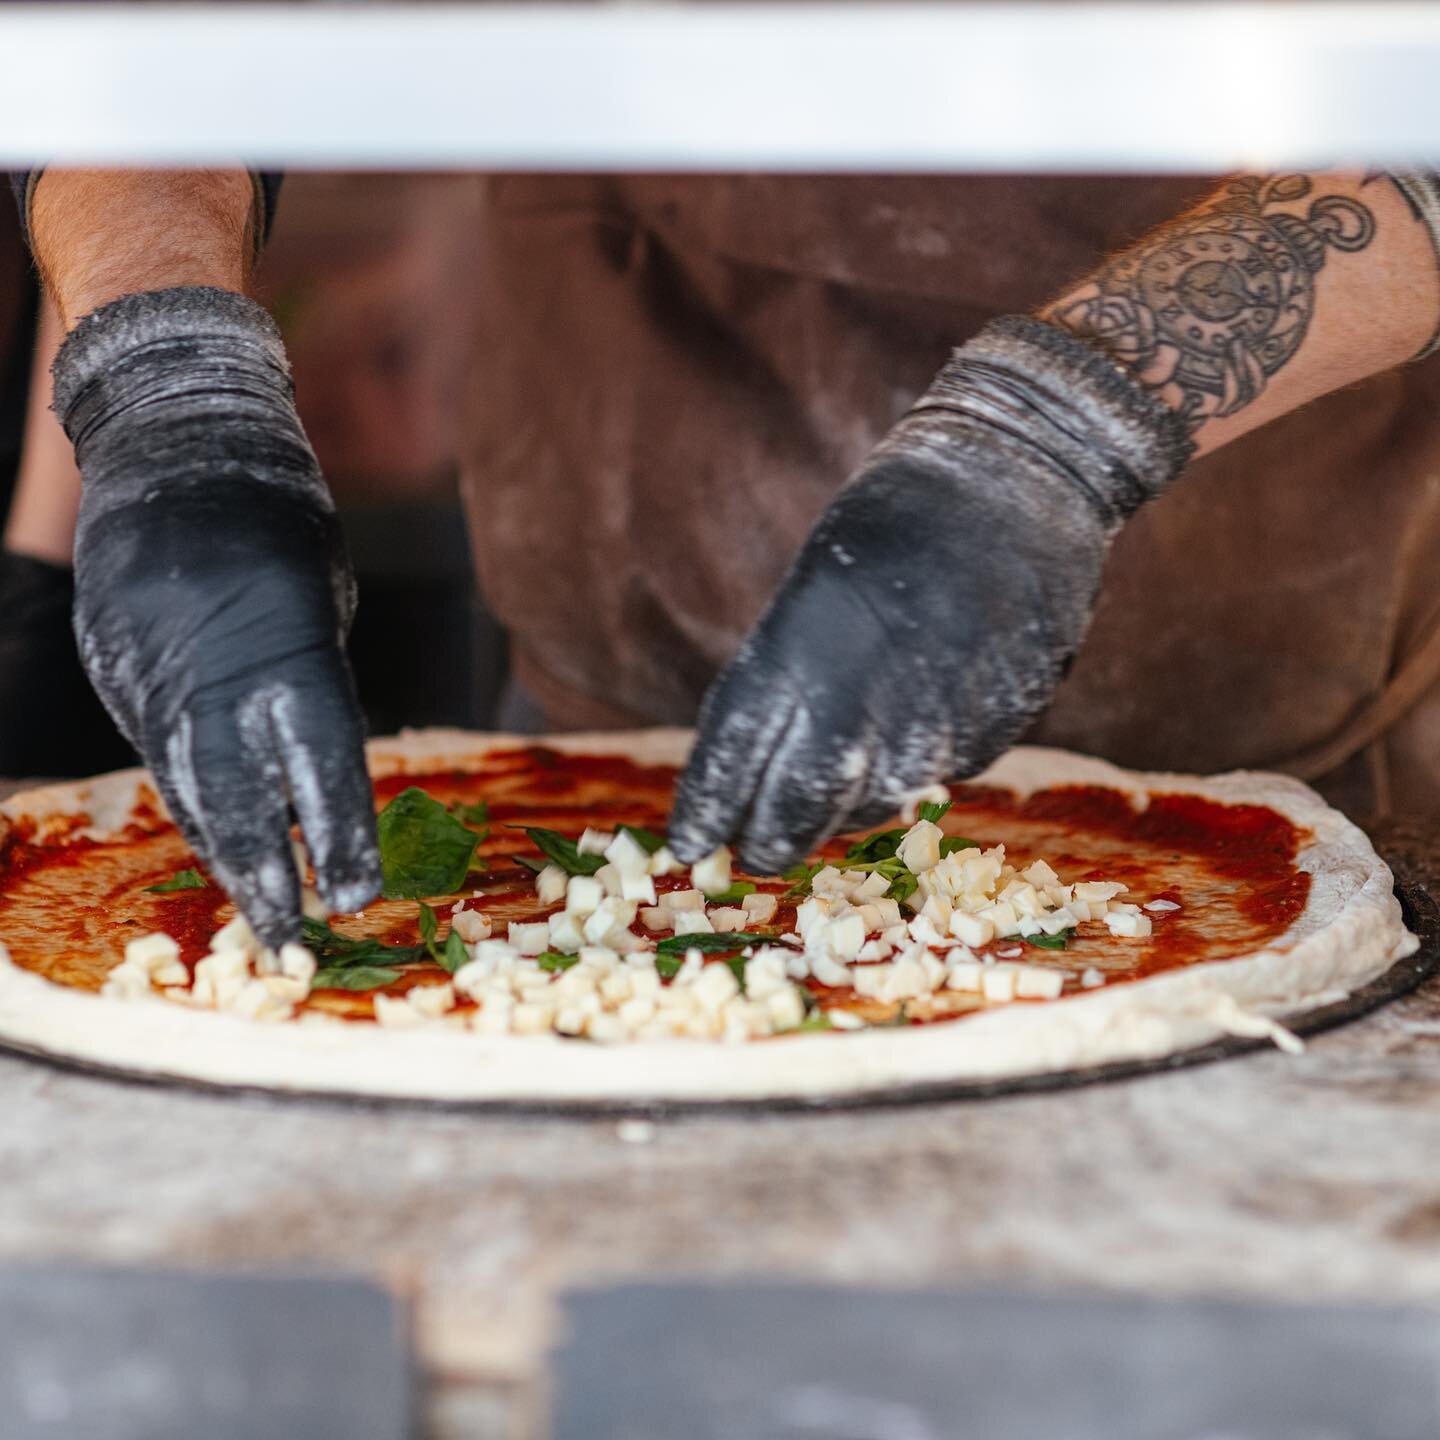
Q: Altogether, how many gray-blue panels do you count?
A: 2